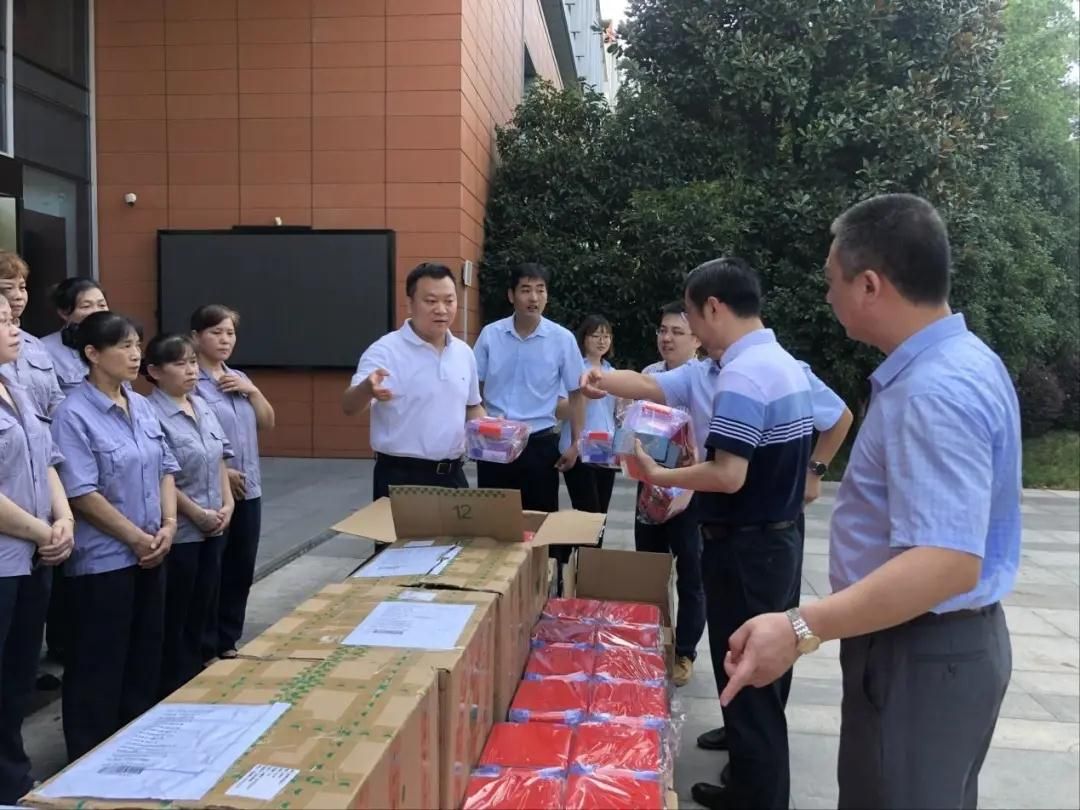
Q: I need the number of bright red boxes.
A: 12